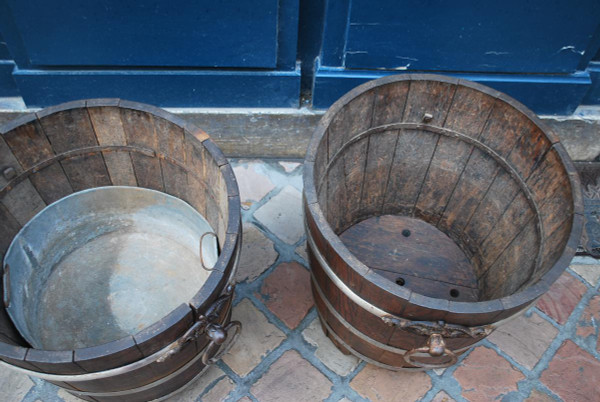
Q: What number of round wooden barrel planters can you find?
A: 2